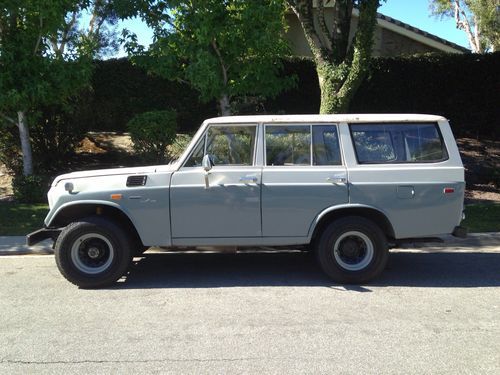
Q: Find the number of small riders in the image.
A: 0